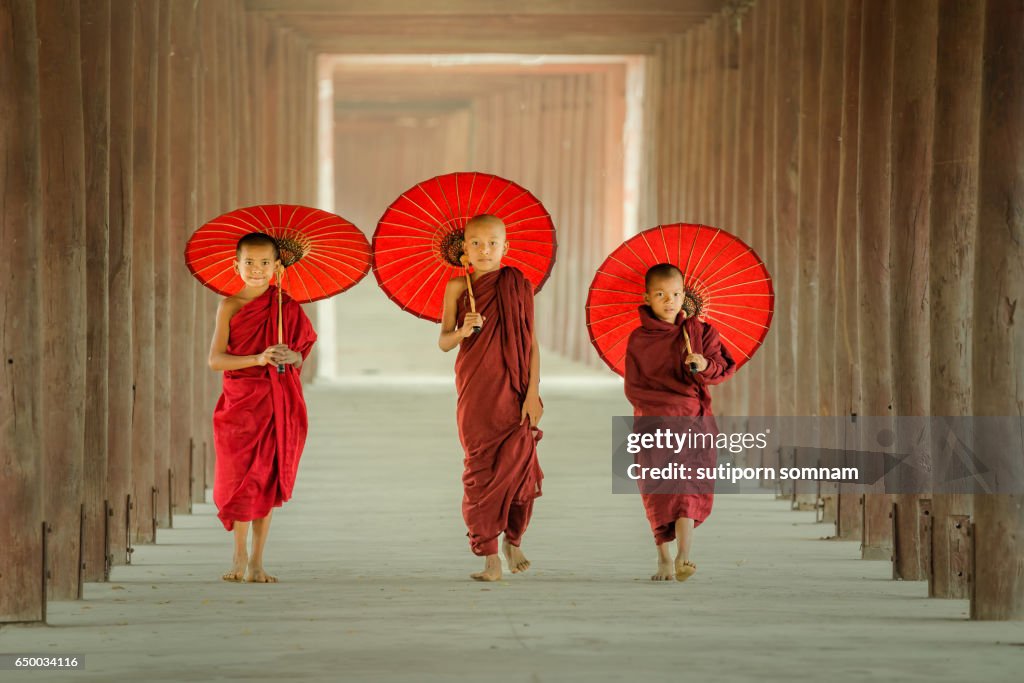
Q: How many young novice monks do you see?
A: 3